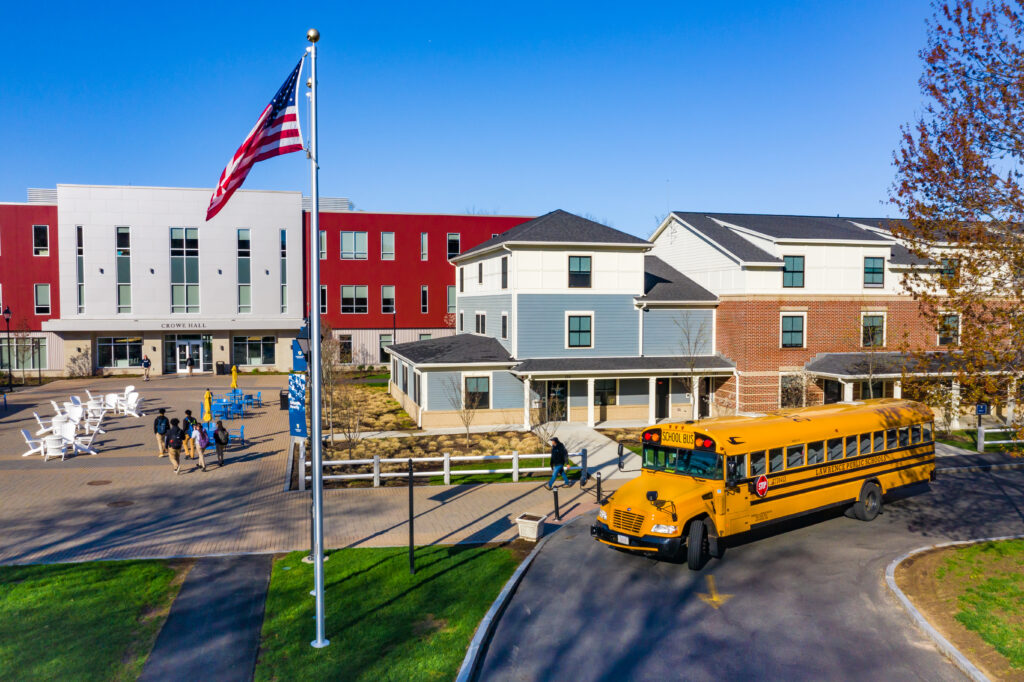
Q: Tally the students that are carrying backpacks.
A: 5